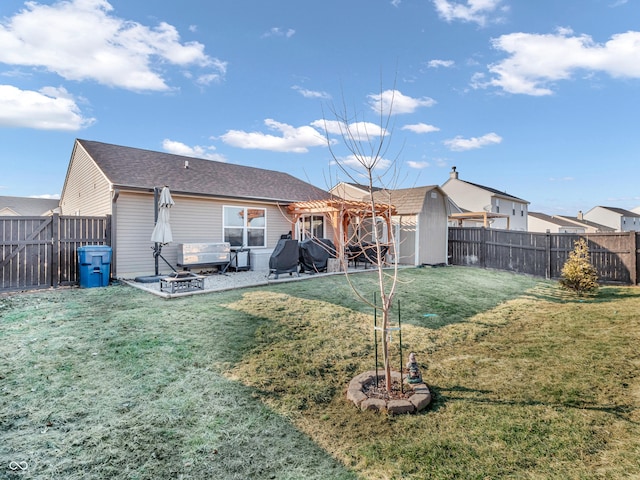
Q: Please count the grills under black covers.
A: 2